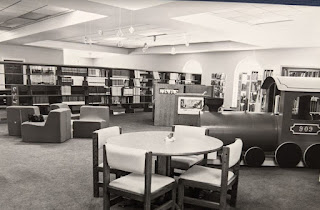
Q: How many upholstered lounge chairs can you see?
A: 4